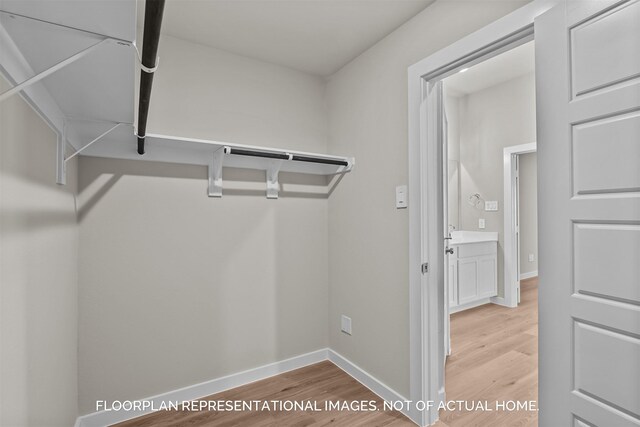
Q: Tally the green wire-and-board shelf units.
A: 0